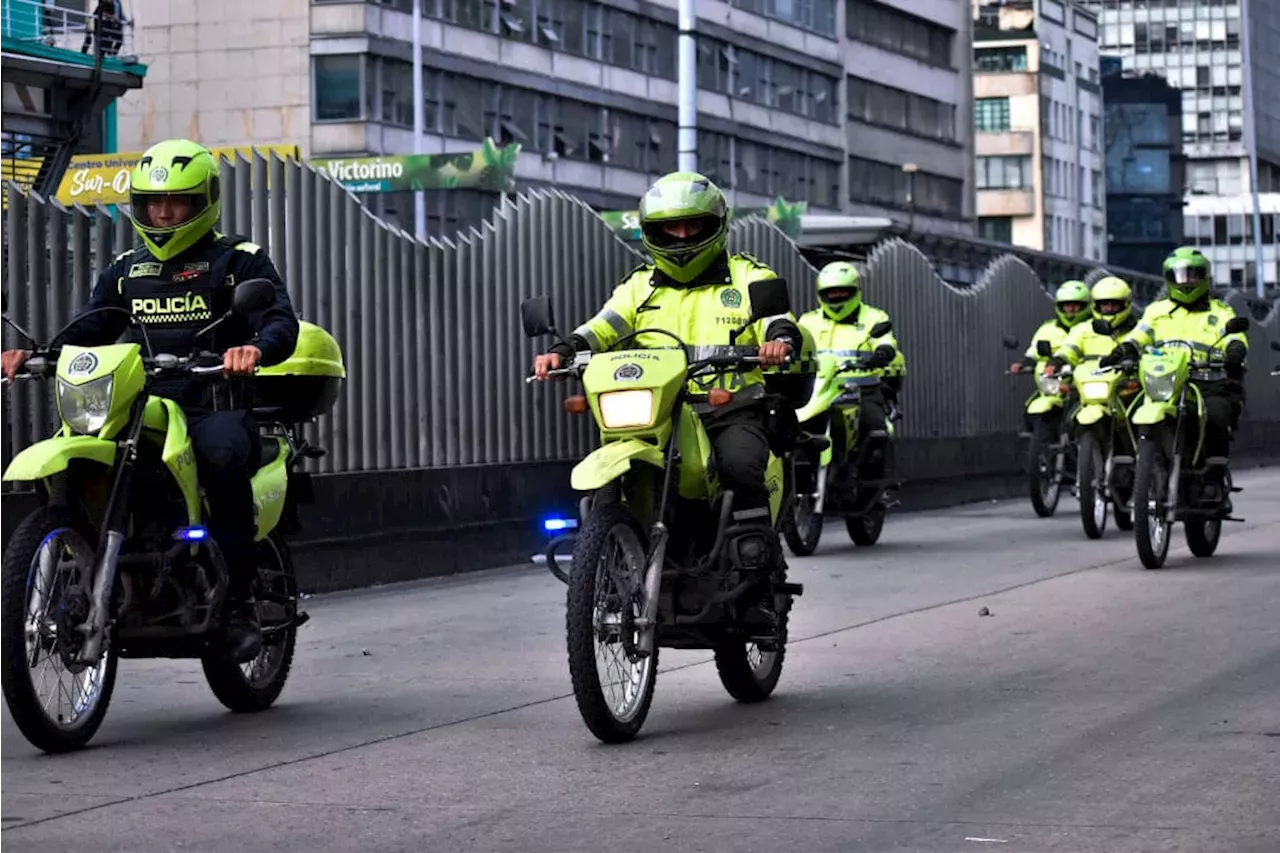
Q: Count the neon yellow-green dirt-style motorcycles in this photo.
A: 6